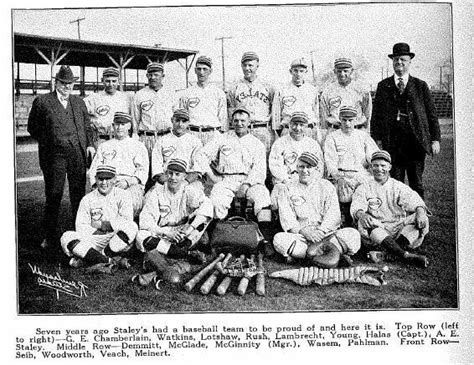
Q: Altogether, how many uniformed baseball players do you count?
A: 15